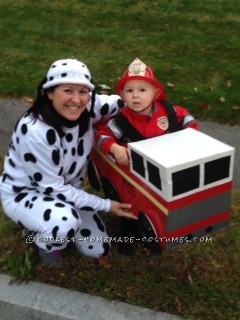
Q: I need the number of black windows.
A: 4